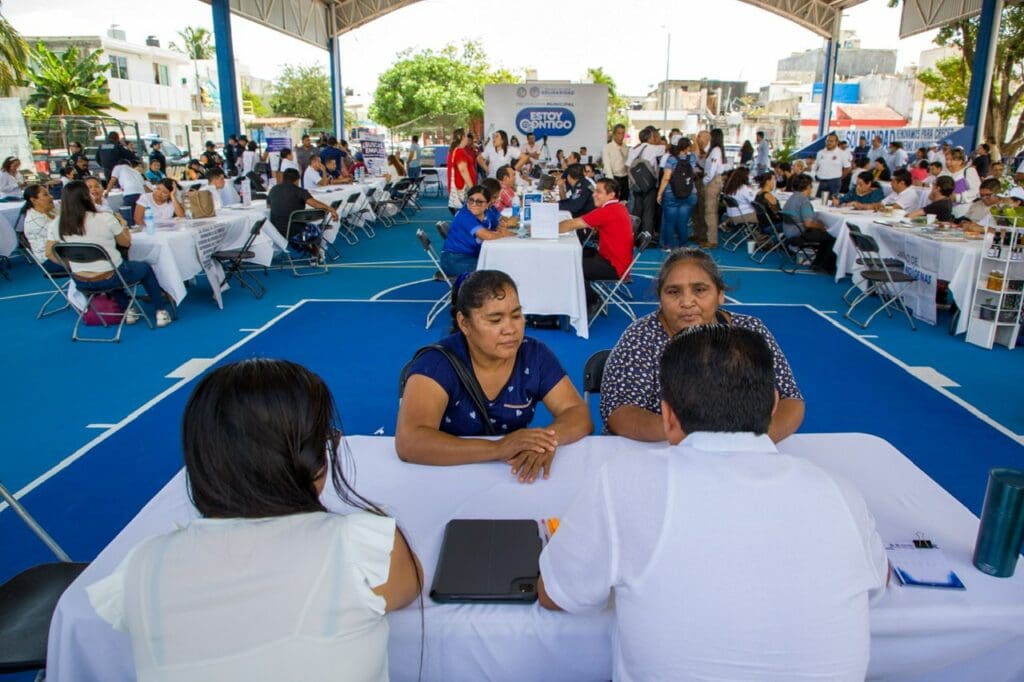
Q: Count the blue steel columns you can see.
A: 4